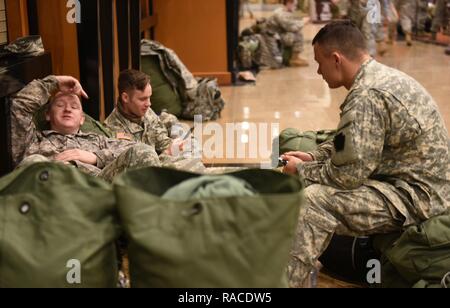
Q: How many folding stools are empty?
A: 0